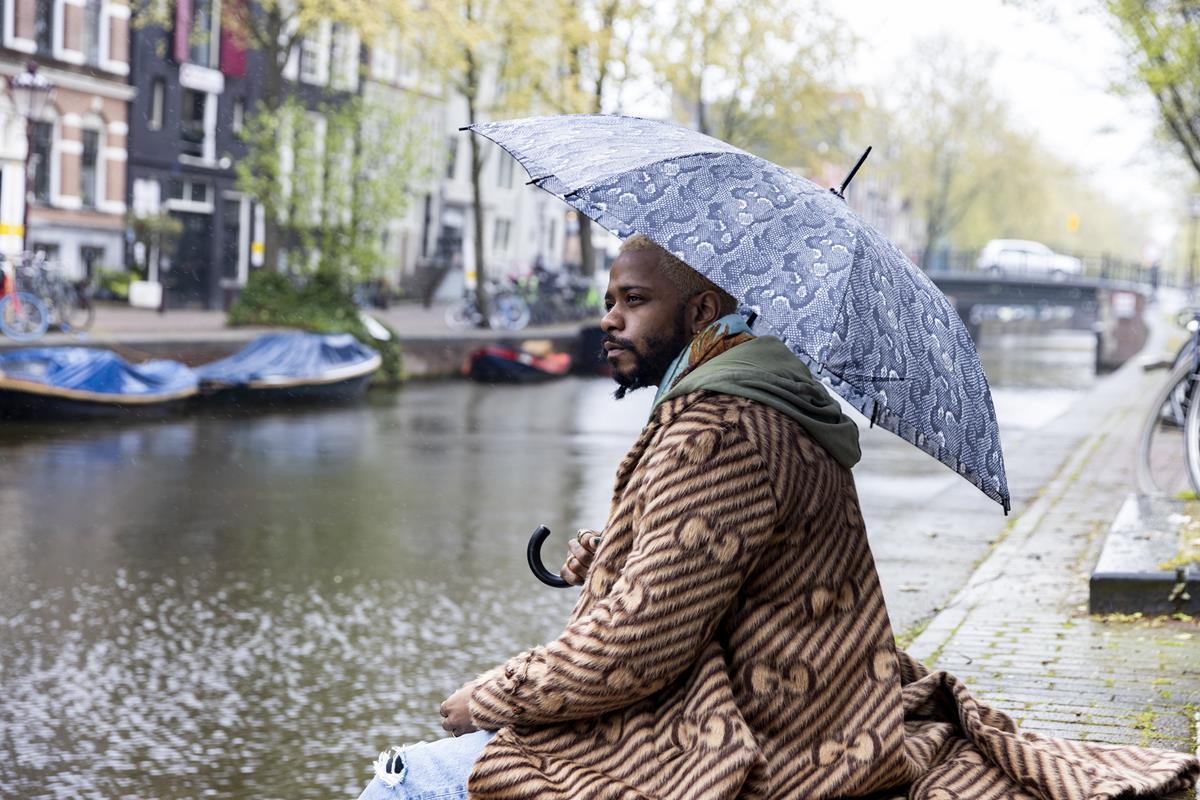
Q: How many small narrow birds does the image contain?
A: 0